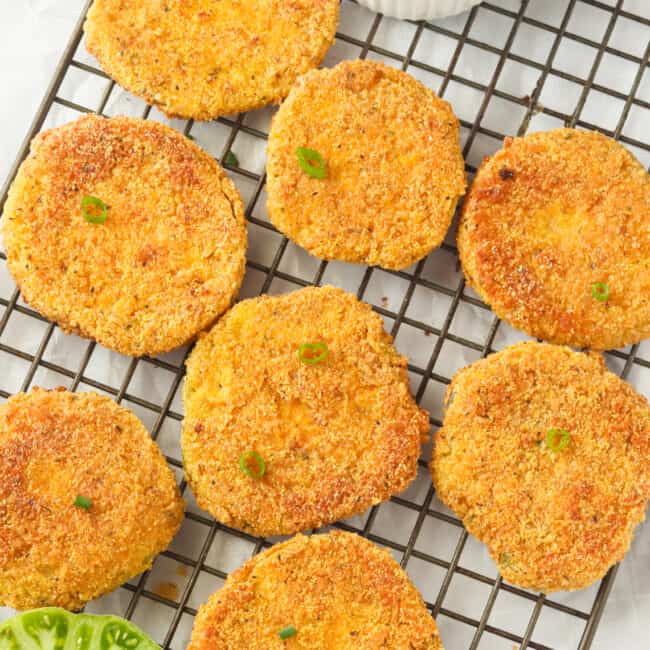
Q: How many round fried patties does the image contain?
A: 8